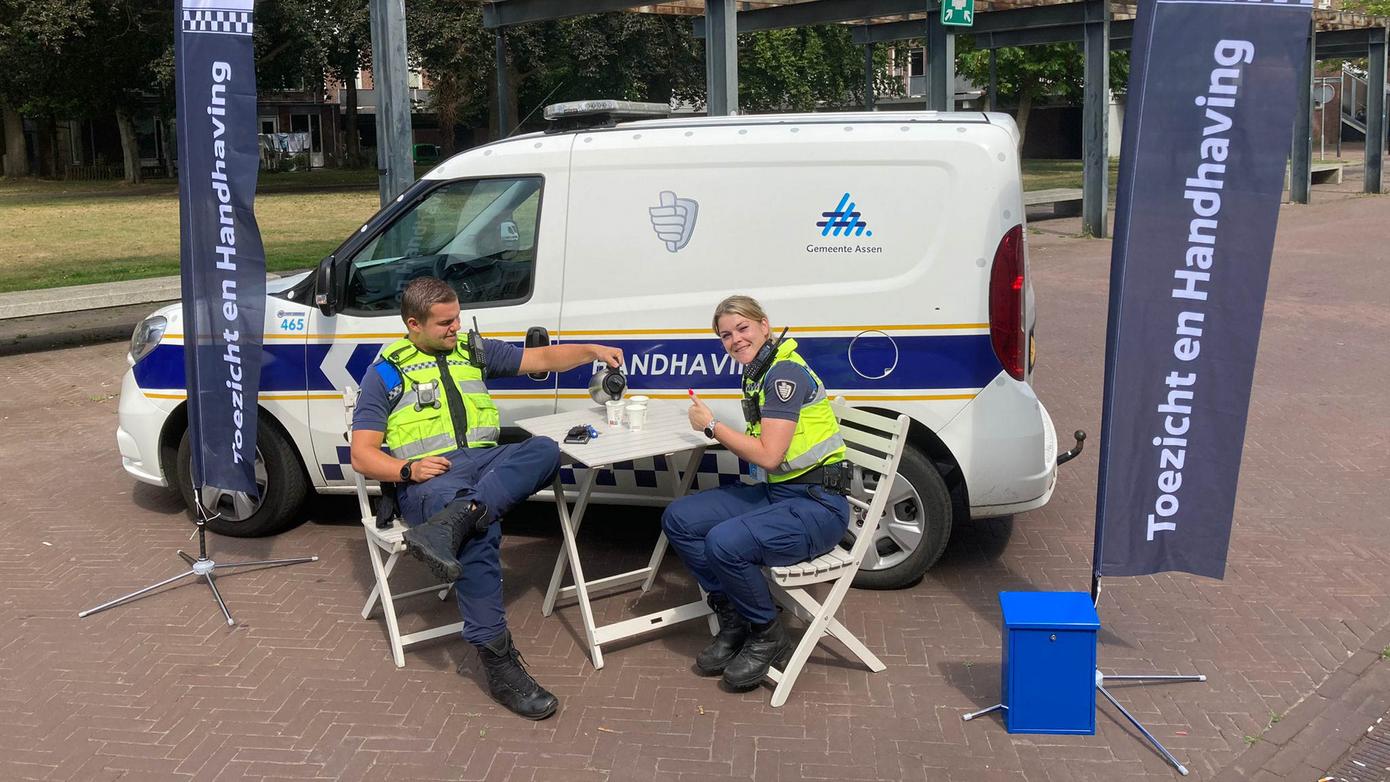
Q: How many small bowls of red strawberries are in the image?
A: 0